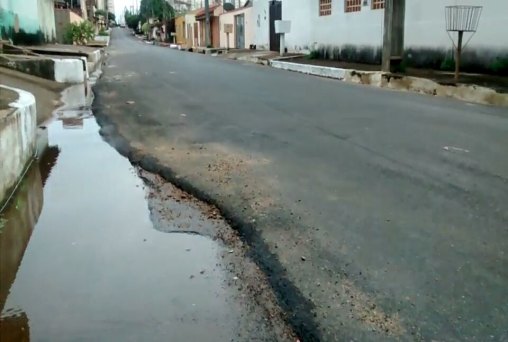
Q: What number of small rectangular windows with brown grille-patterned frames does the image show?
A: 3